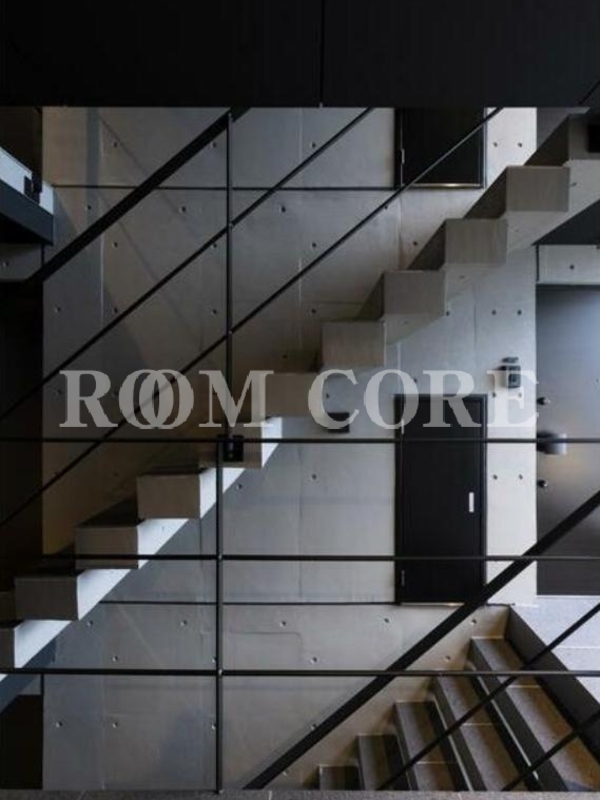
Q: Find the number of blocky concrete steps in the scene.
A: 11